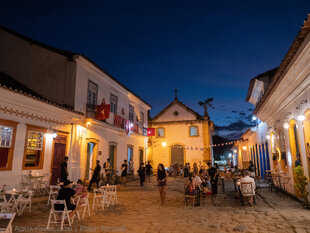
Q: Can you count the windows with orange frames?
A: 2